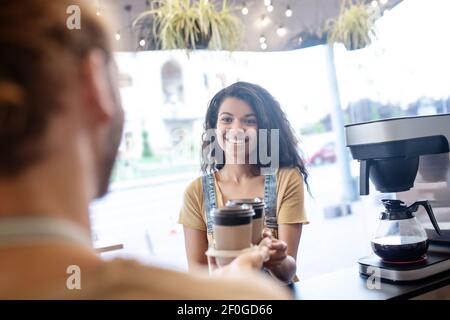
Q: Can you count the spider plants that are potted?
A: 2